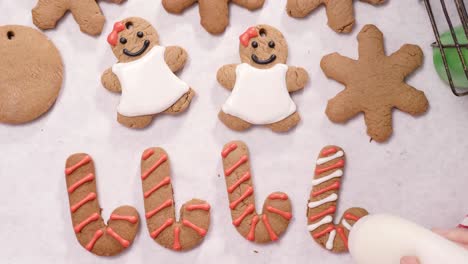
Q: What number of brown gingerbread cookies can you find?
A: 11